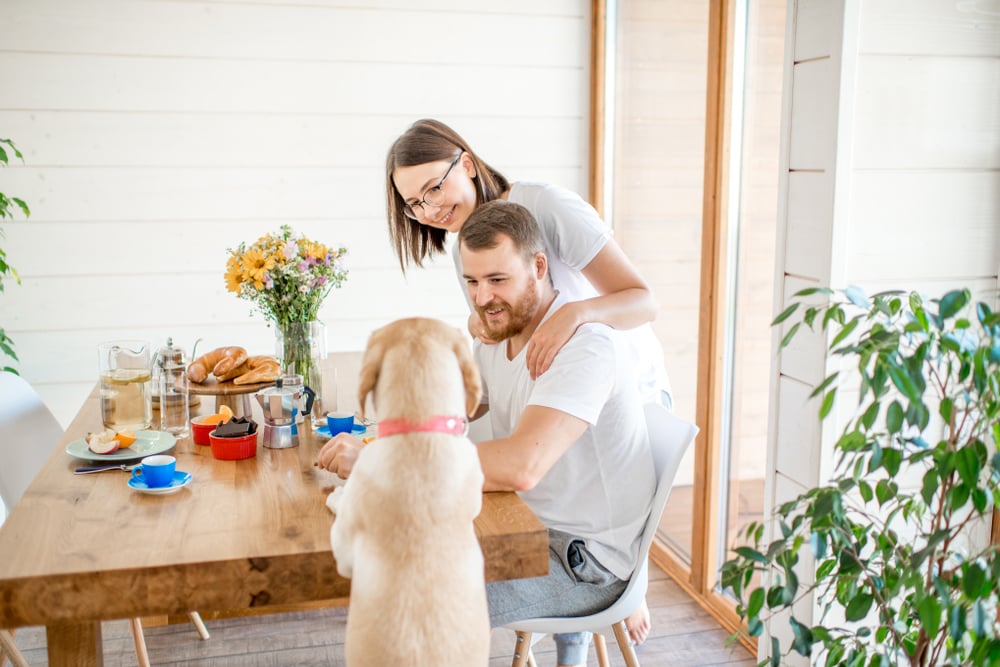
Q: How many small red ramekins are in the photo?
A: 2